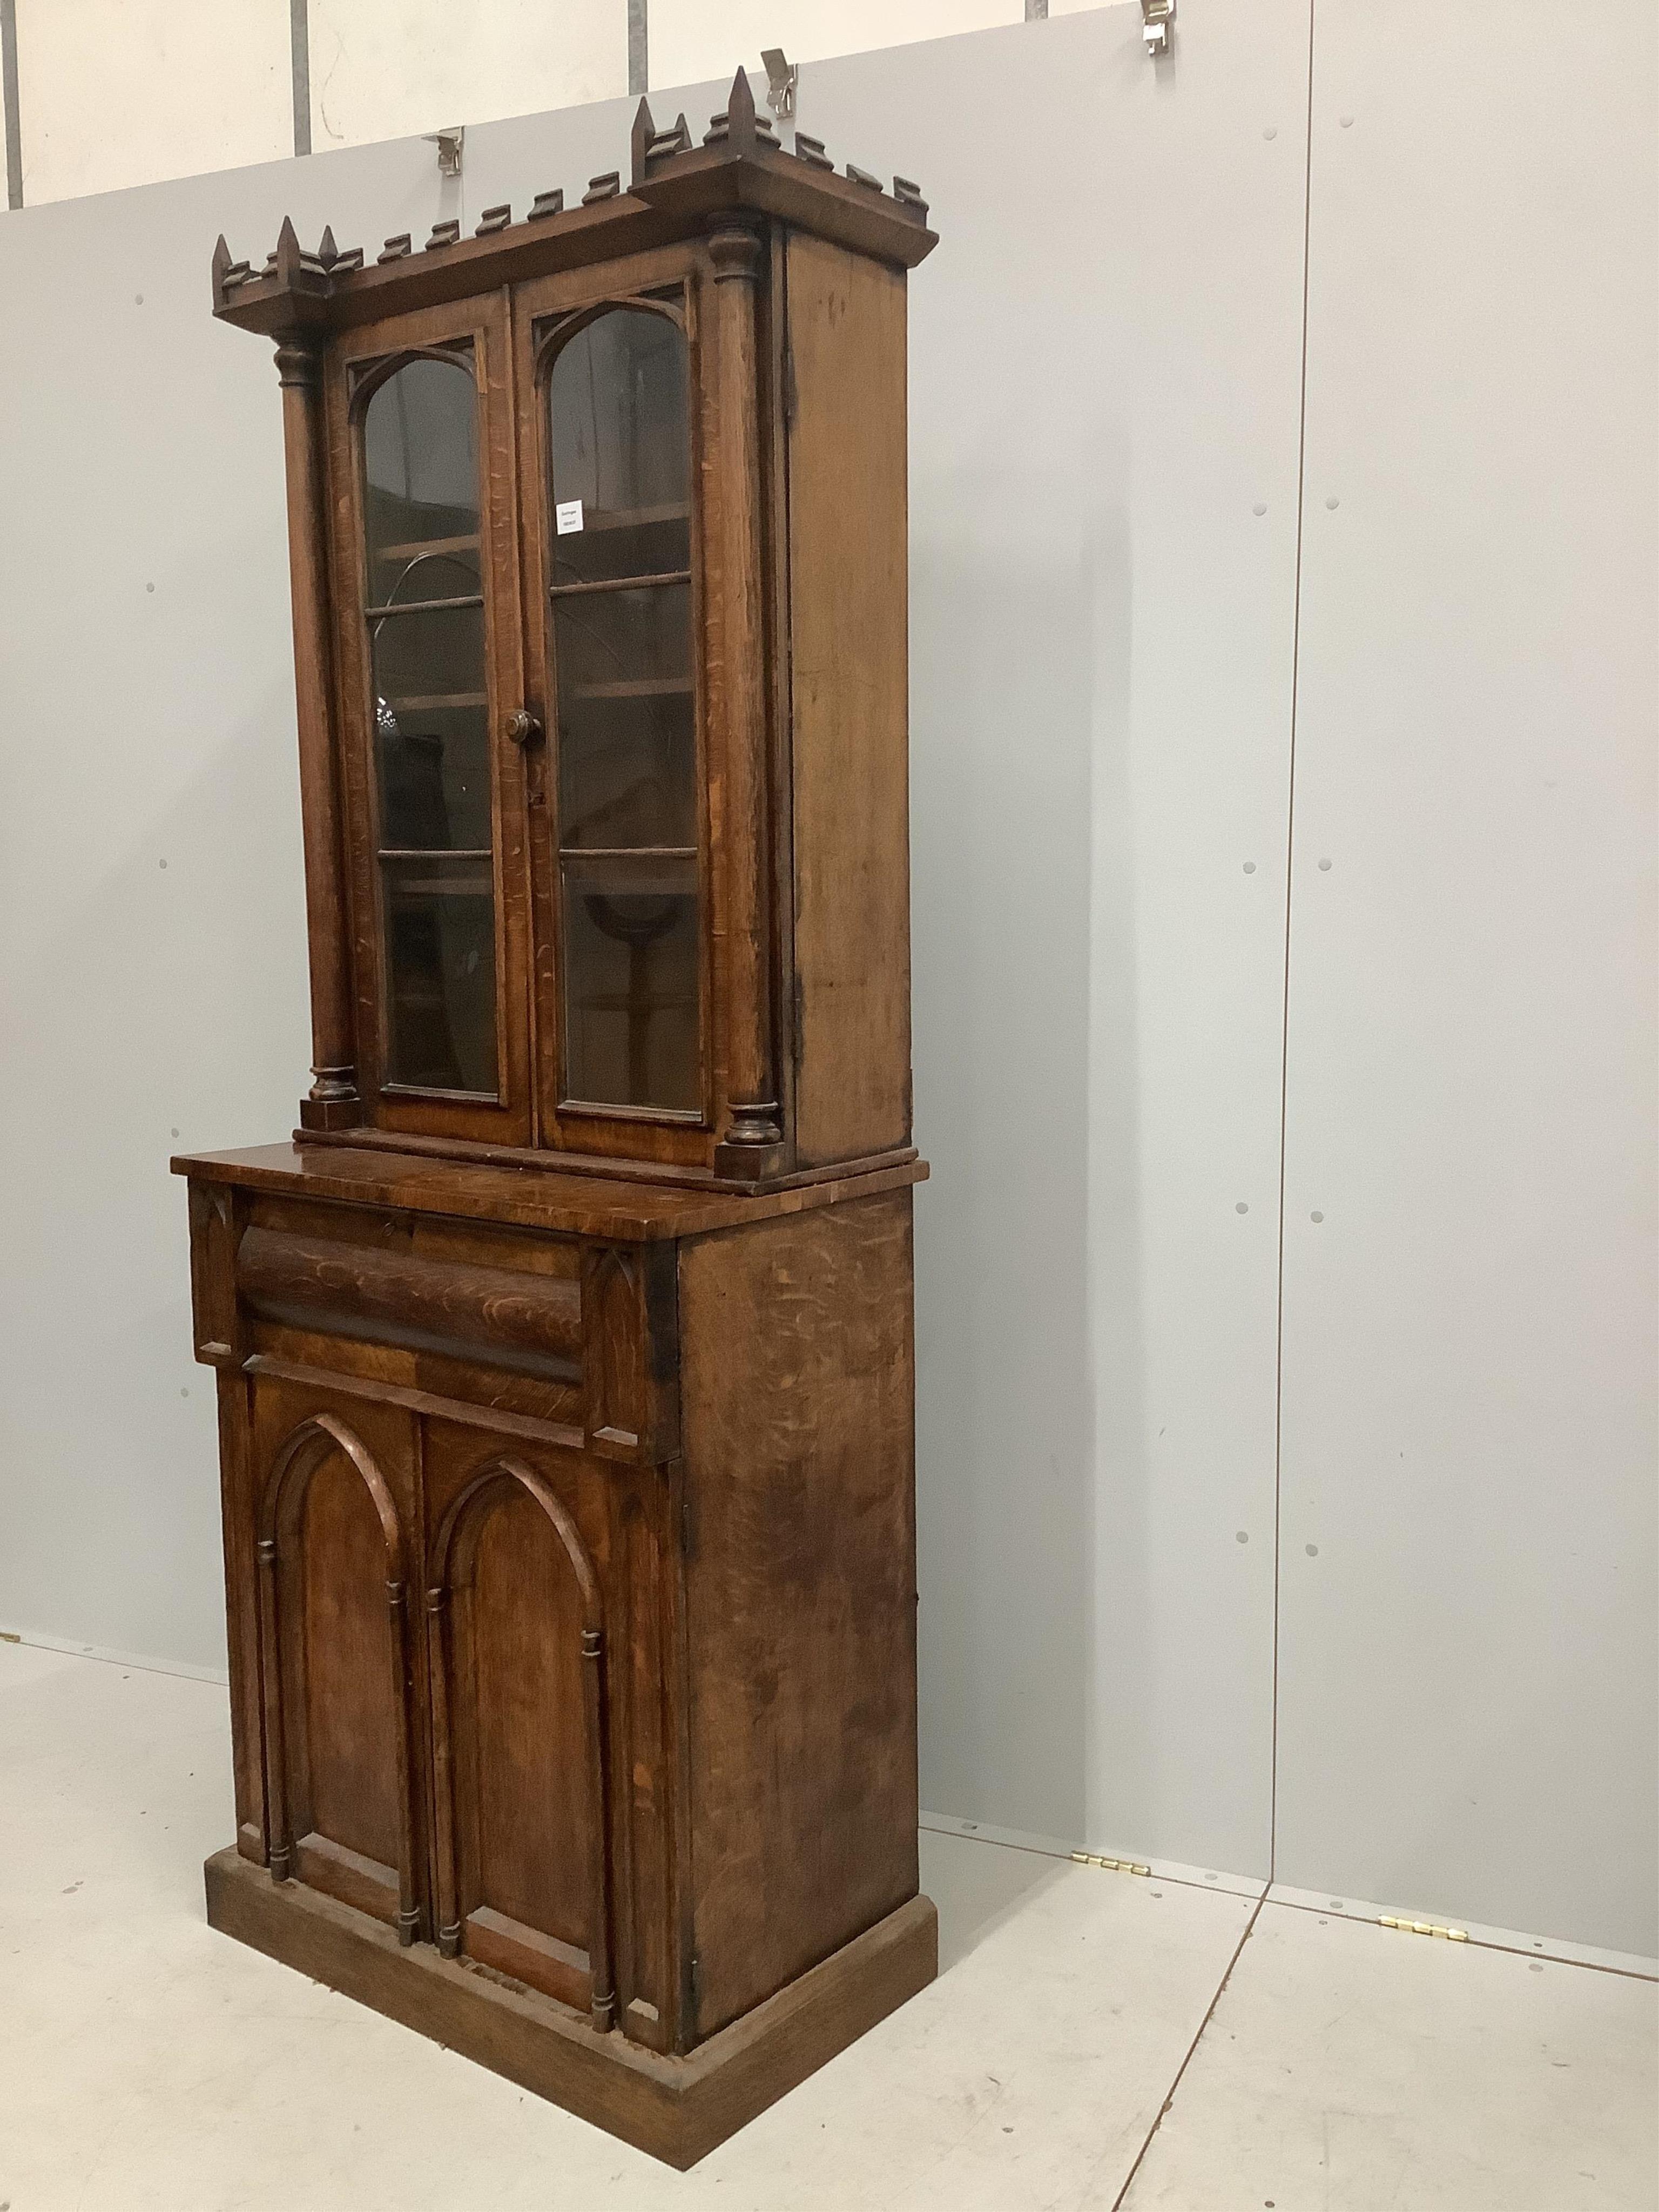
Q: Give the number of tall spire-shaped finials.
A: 6